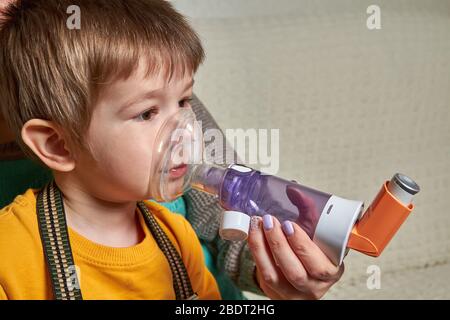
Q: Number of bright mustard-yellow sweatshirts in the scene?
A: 1